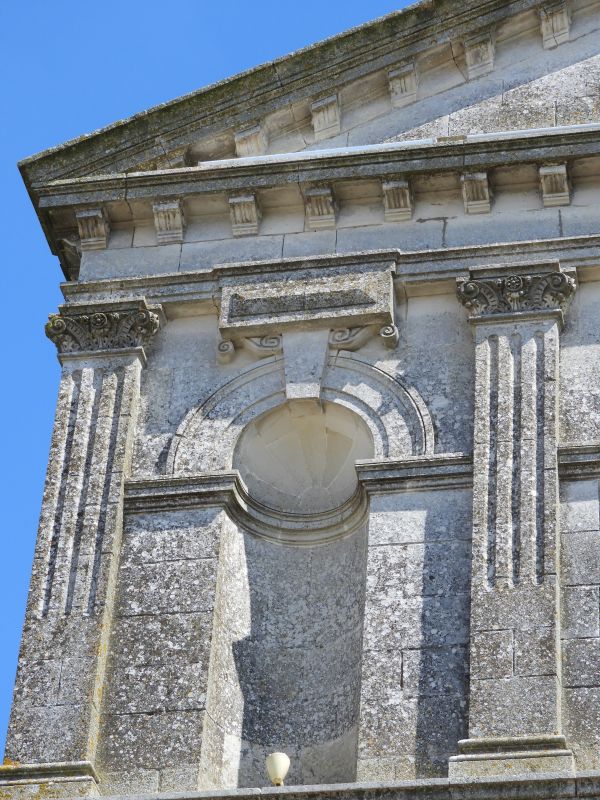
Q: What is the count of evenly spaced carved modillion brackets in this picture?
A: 12